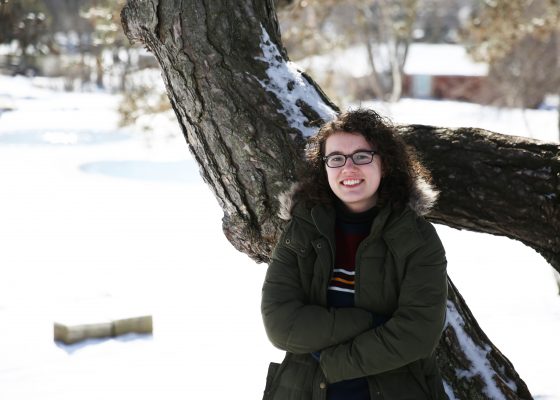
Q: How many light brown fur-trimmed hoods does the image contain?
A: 1